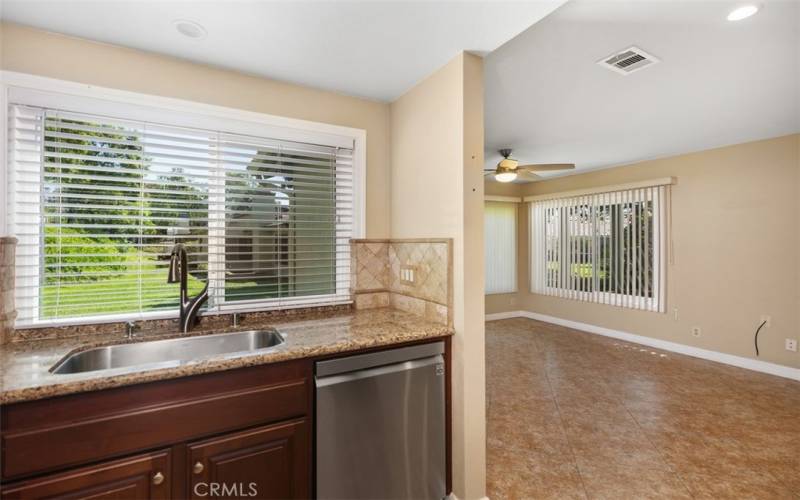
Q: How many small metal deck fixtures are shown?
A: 2